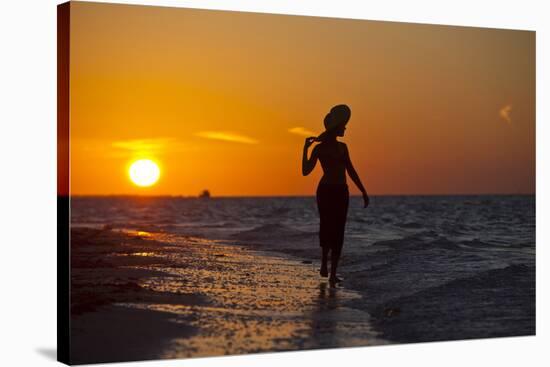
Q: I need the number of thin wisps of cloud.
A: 4